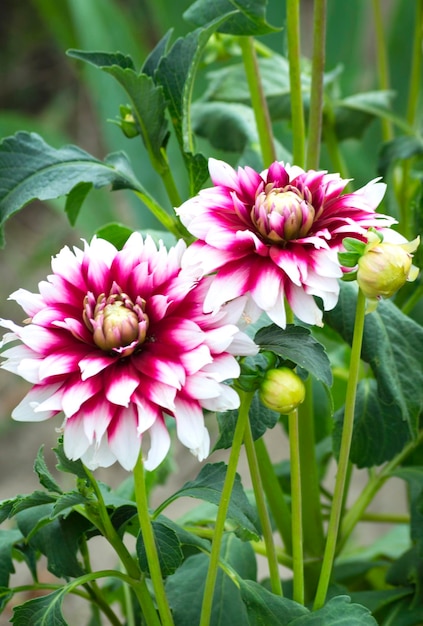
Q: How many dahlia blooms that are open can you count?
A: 2